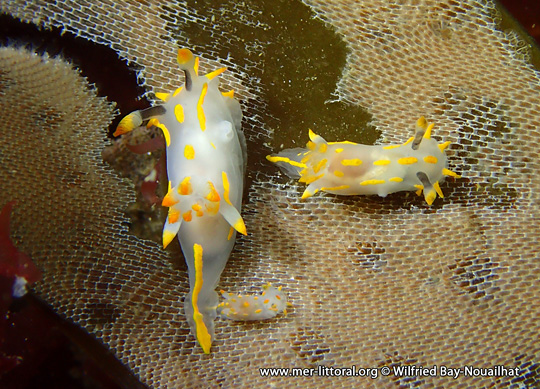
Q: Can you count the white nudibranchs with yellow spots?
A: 3